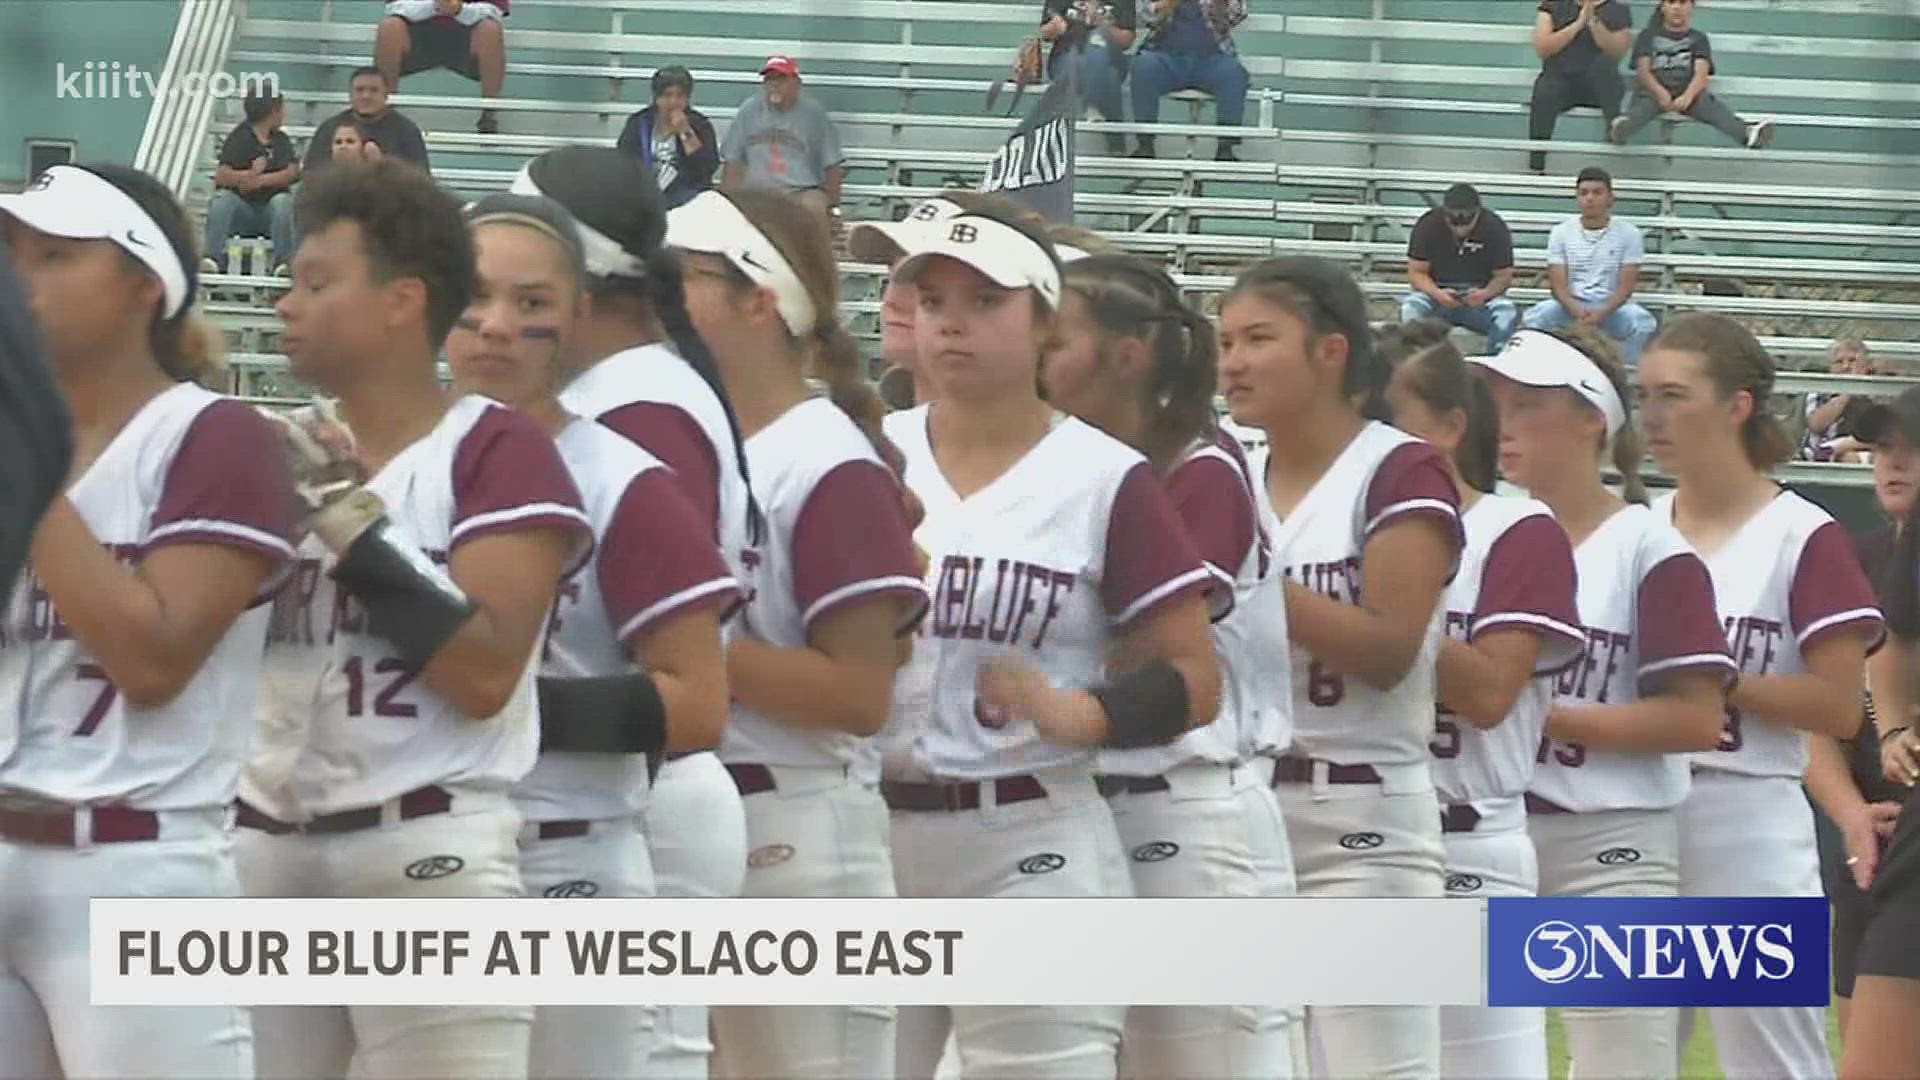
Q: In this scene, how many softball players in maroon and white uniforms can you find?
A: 12